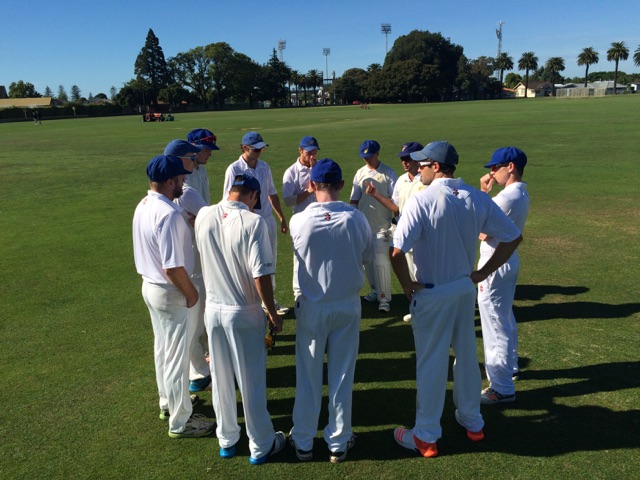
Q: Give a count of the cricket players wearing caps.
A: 11